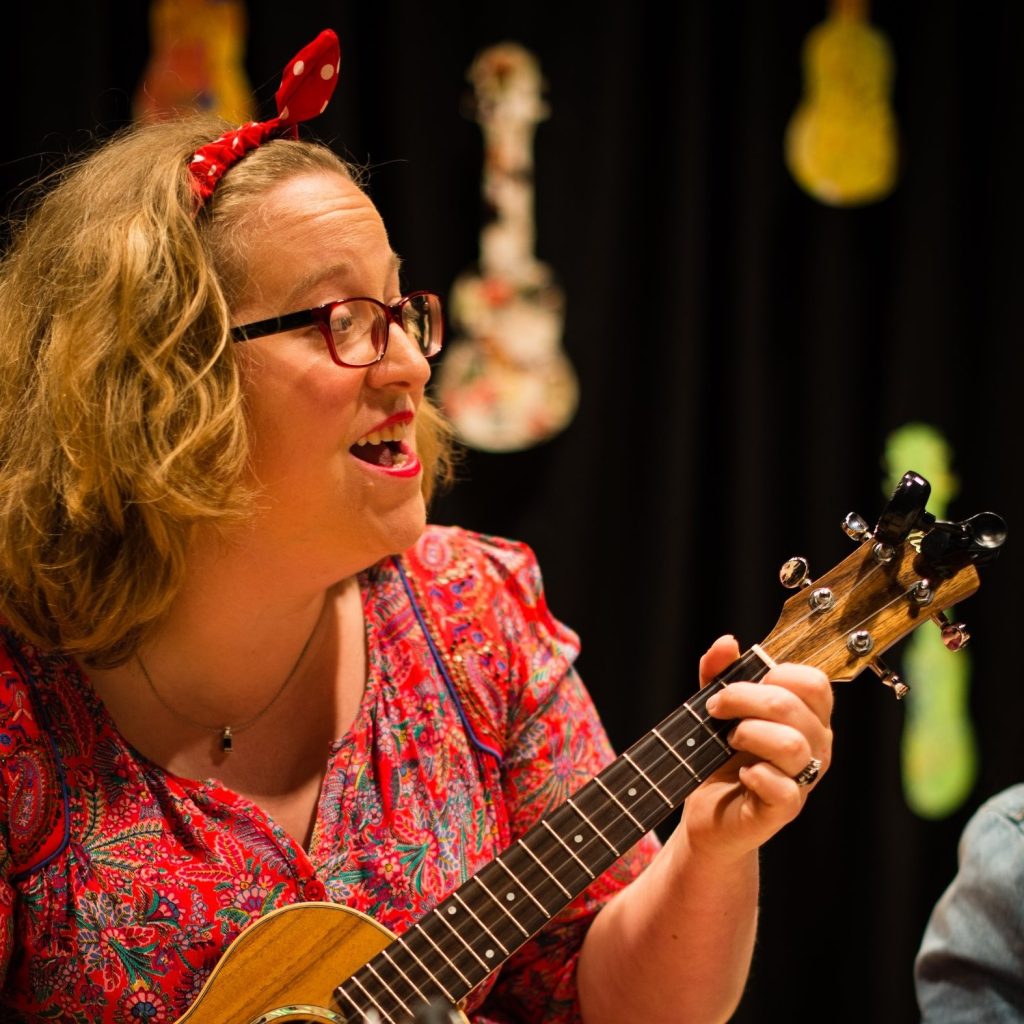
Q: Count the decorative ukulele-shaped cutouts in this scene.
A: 4